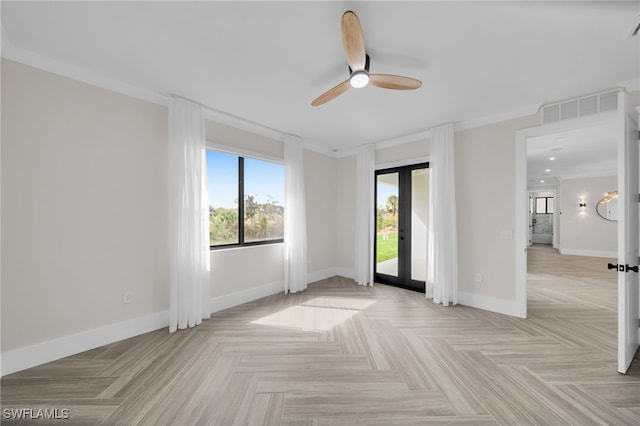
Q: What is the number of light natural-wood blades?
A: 3